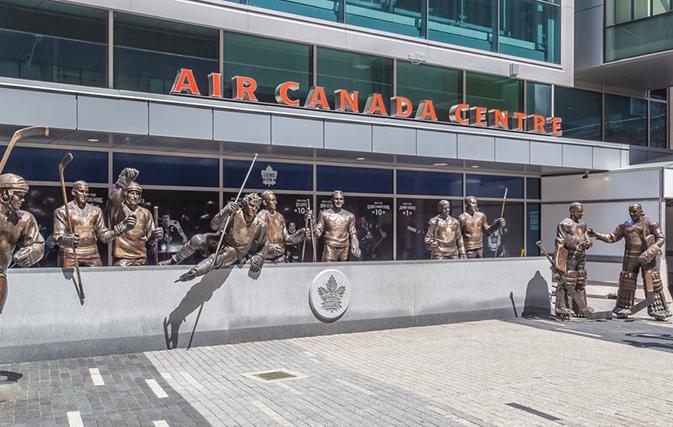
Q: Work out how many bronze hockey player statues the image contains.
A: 10